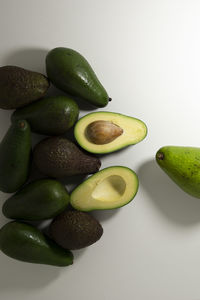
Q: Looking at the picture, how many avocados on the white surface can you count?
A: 11